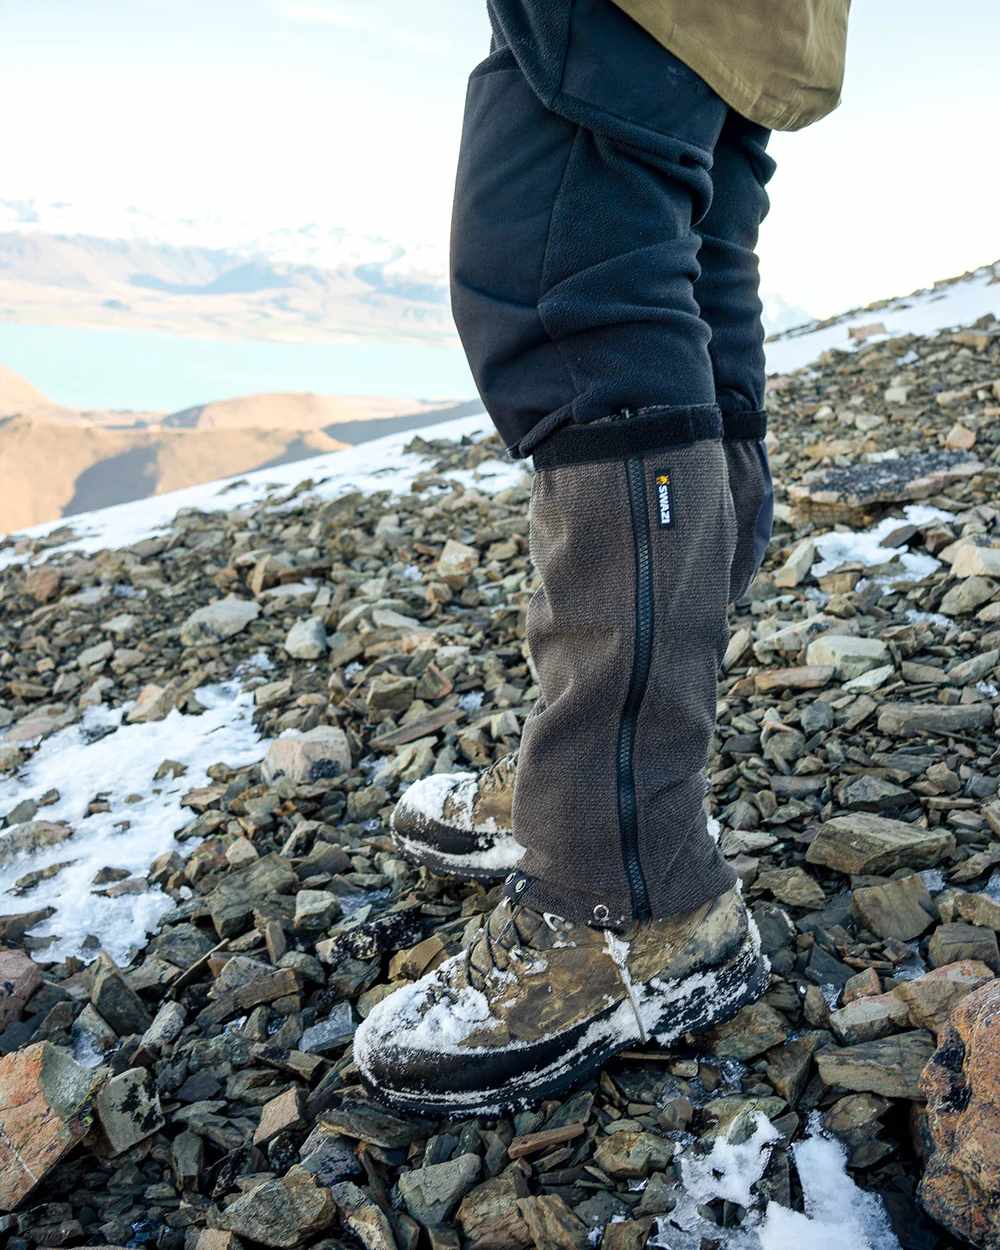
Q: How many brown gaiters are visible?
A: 2